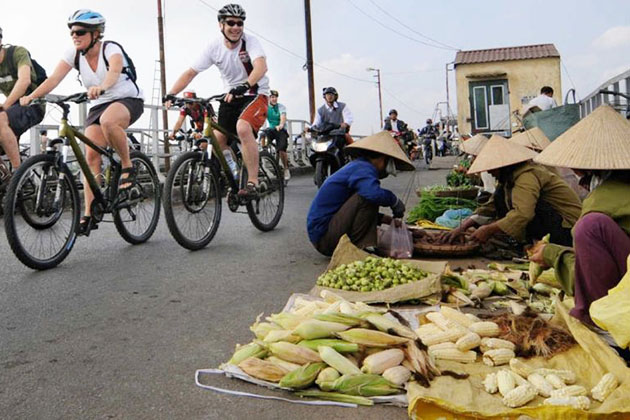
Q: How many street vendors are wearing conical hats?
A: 5